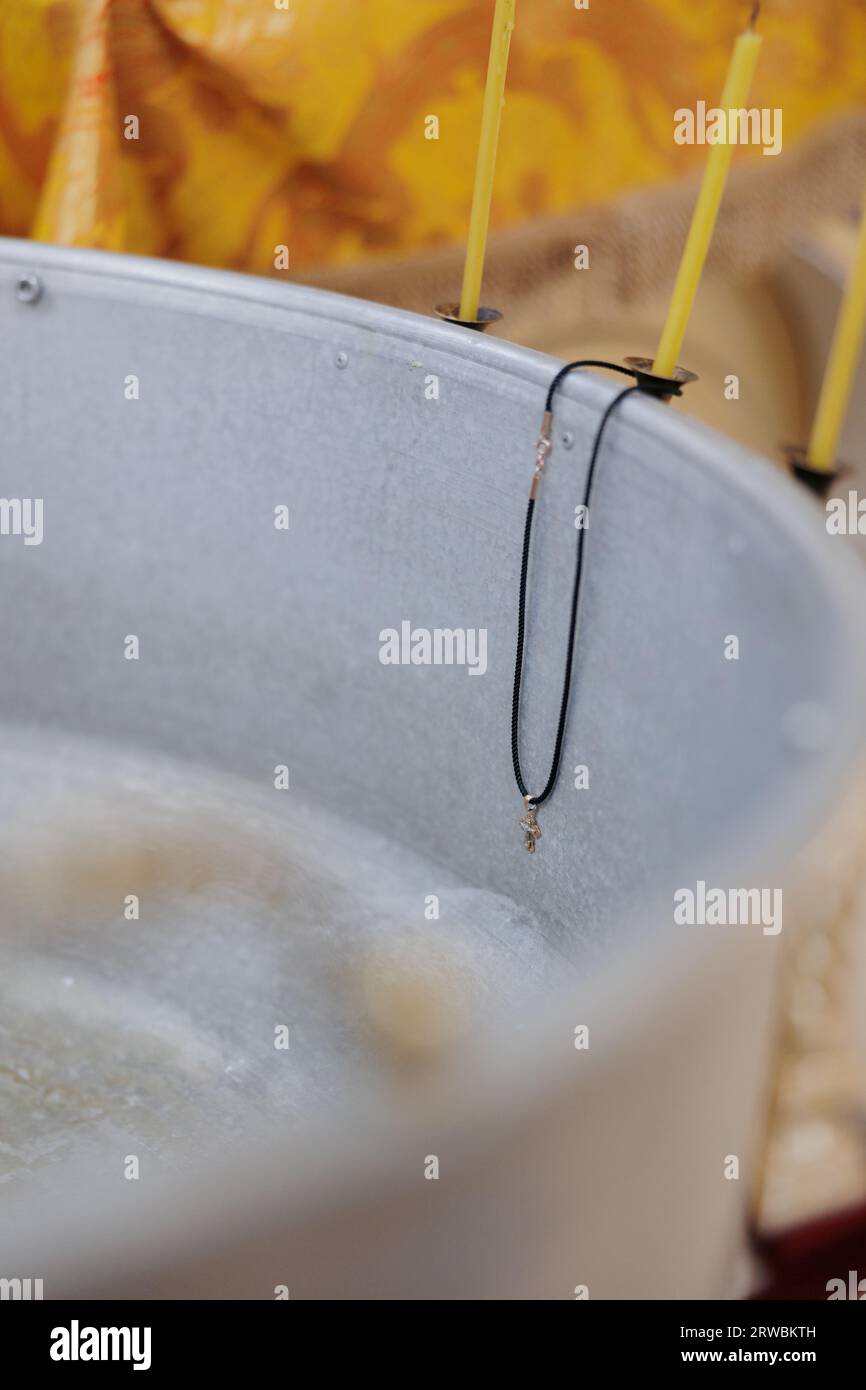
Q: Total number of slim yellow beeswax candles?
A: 3